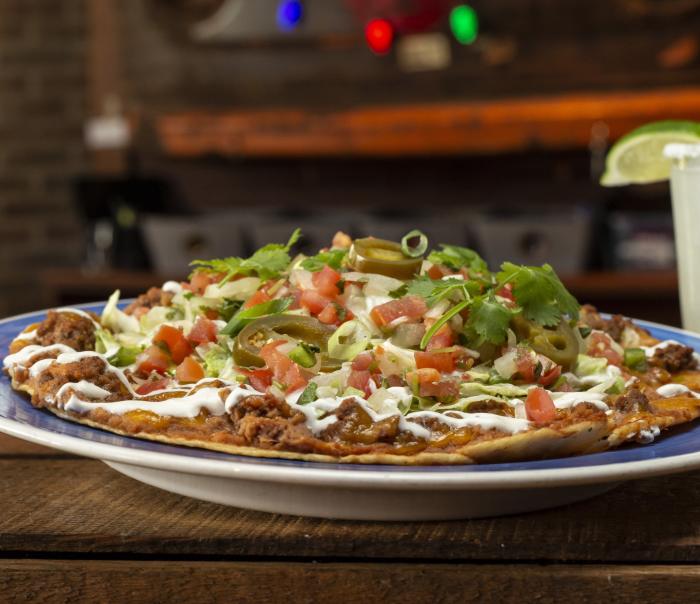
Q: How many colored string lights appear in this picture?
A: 3